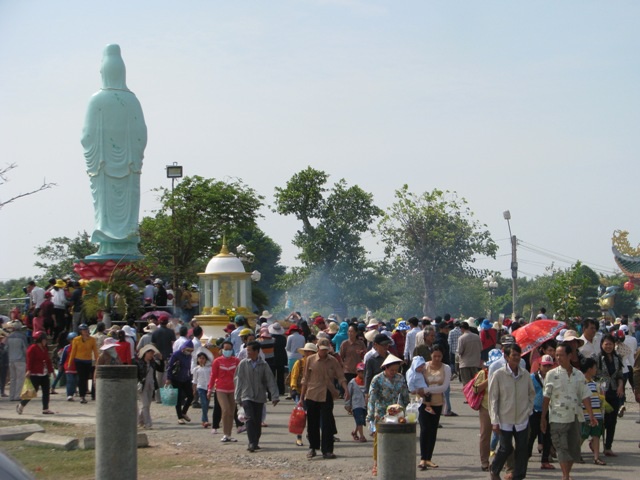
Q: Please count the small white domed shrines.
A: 1